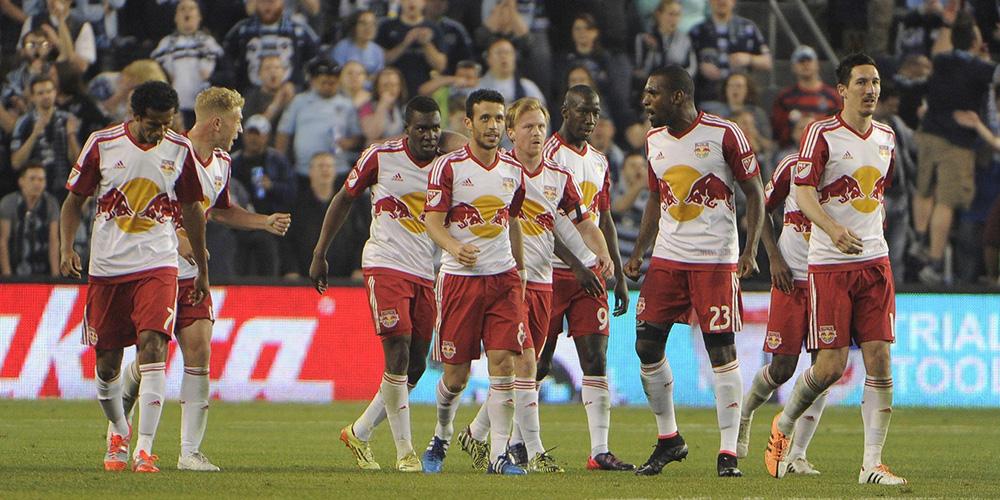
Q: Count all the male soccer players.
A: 9